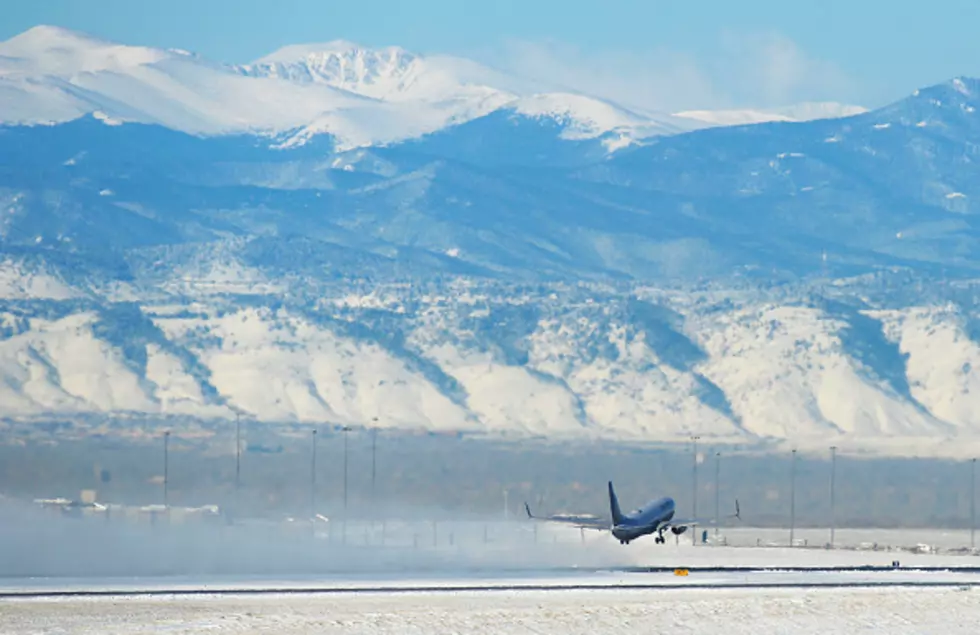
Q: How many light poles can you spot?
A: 10